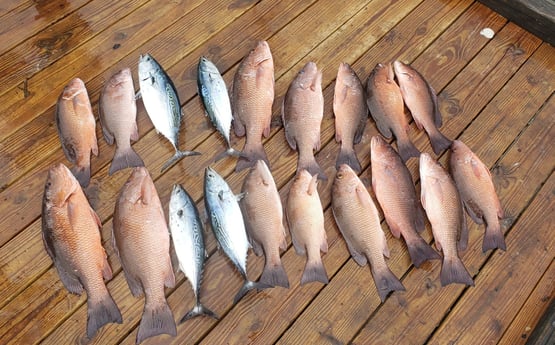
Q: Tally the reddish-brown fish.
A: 15